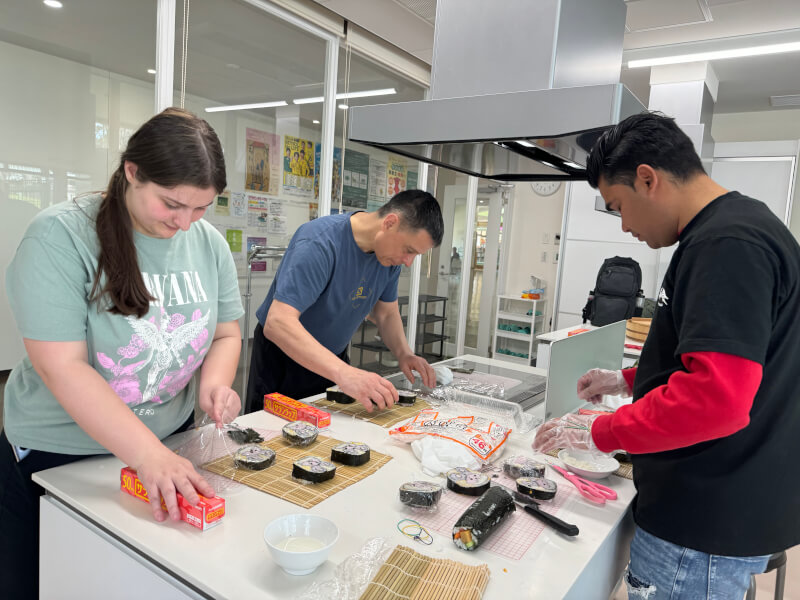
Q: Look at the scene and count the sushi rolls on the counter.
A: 11